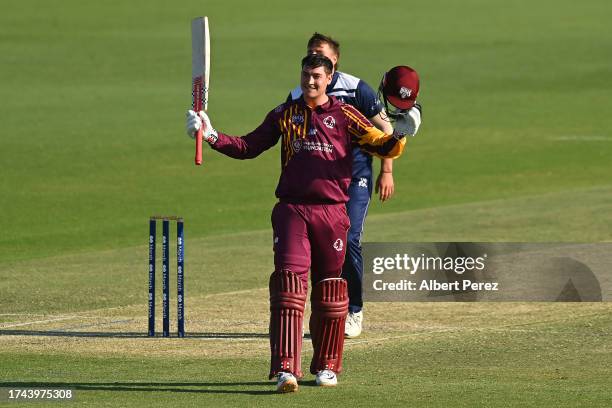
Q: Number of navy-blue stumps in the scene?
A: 3